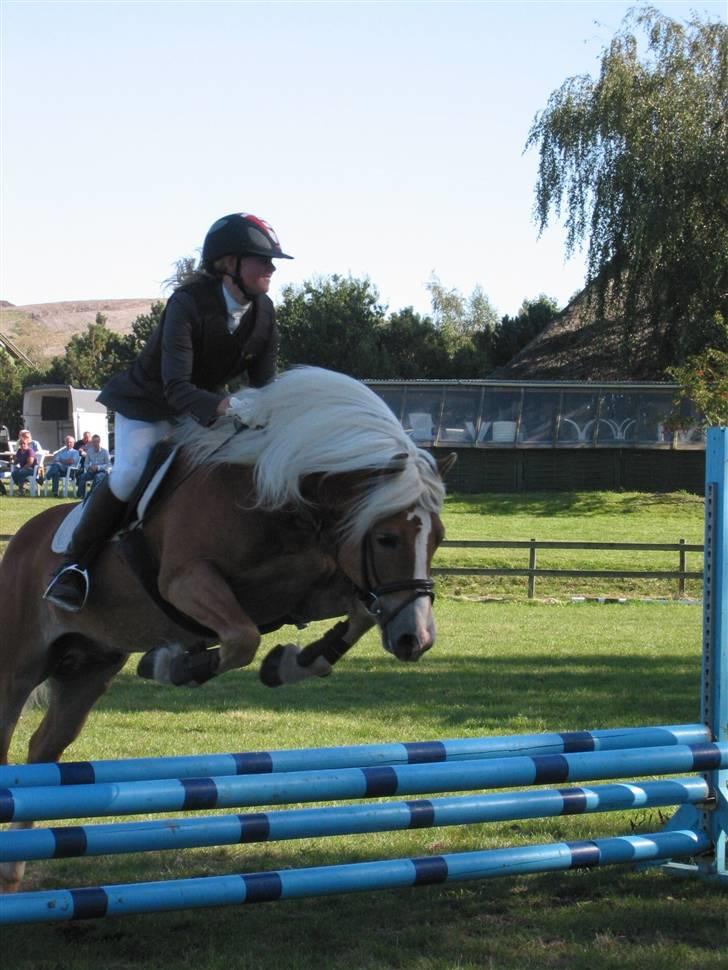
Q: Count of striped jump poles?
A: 4